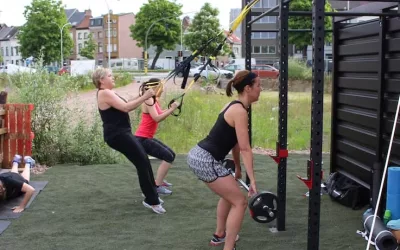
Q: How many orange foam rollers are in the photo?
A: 0